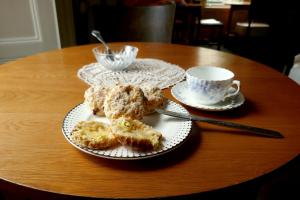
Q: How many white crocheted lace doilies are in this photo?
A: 1